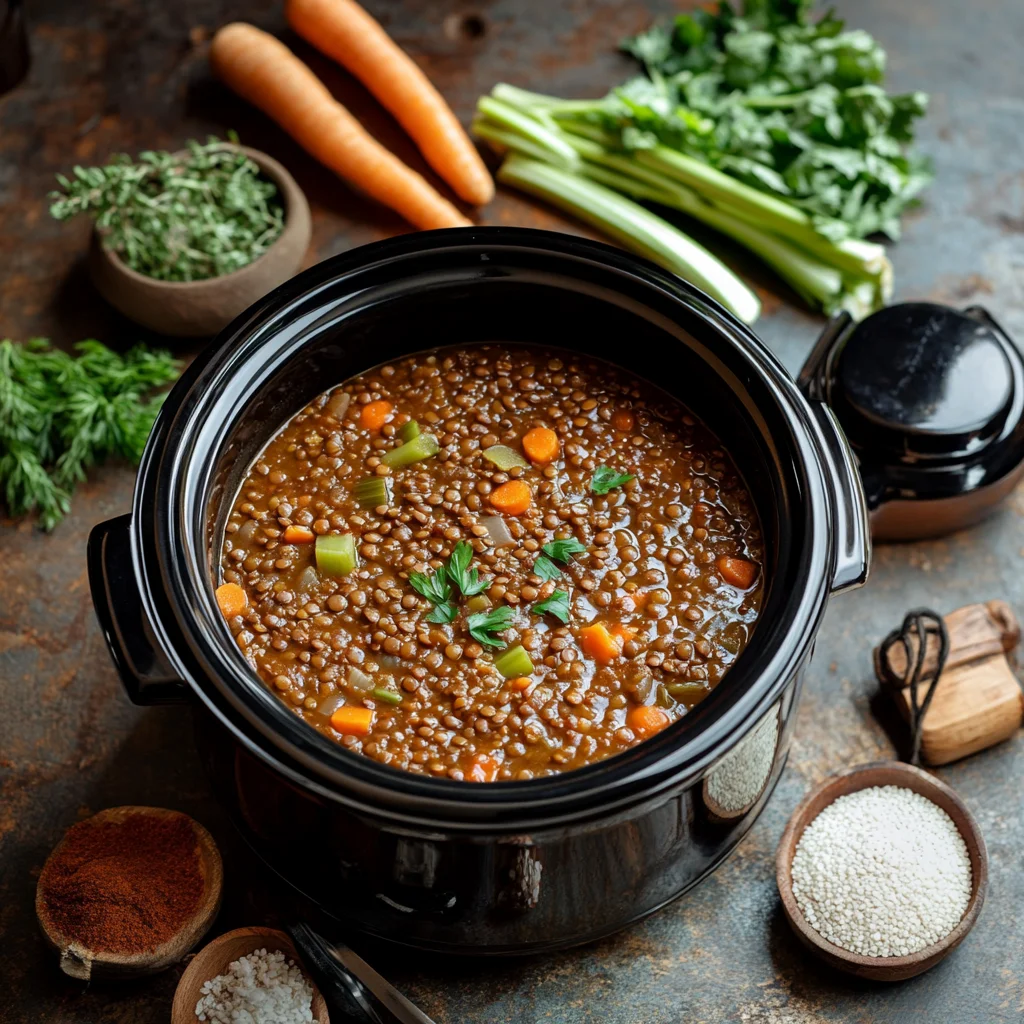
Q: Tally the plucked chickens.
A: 0